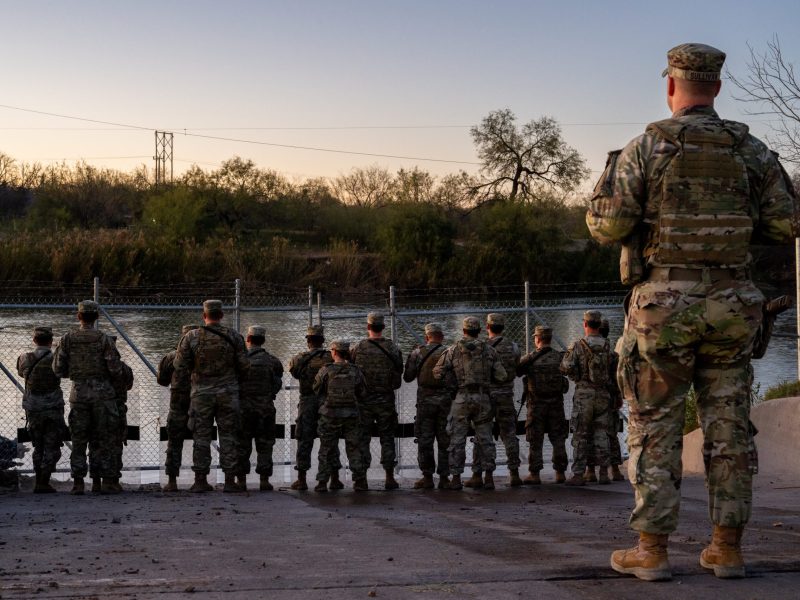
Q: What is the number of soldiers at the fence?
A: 15